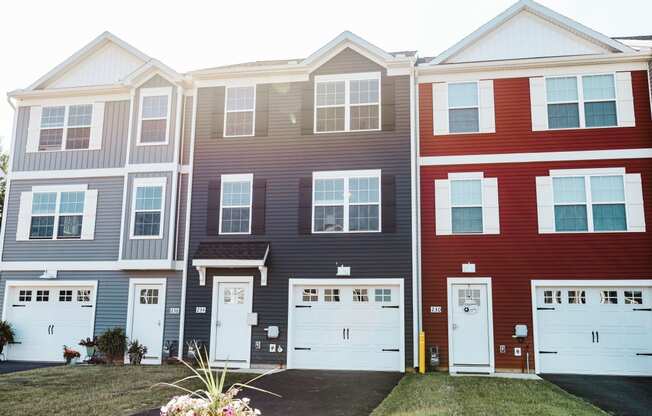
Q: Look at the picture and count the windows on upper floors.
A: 12